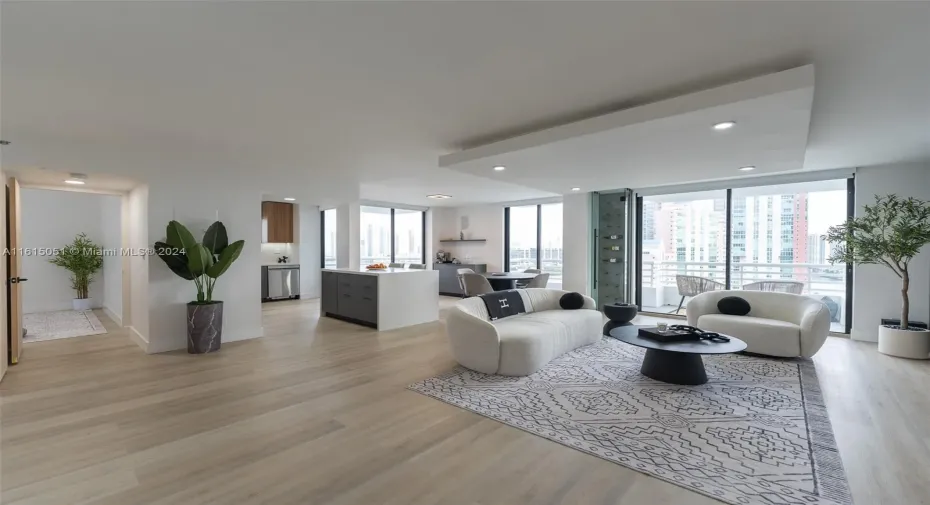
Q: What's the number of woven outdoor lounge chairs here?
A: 2